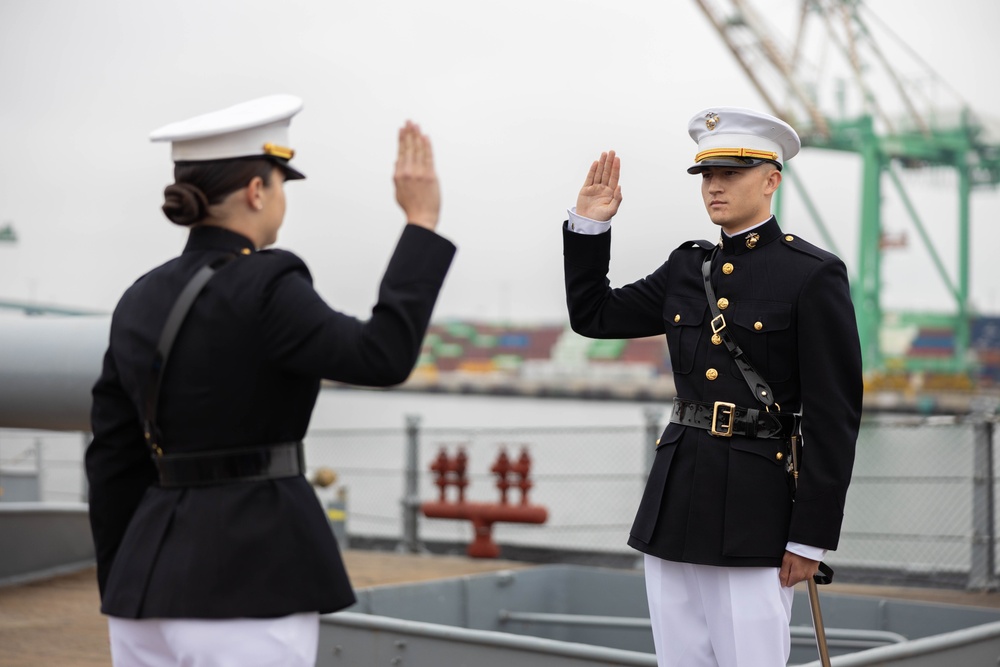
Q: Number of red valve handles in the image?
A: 4